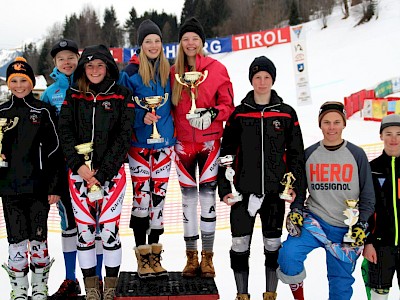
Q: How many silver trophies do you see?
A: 1